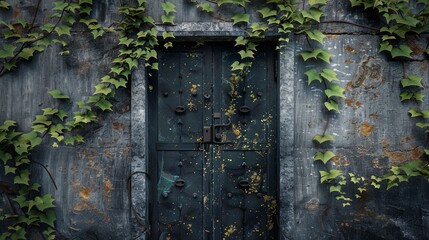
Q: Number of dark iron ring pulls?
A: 4